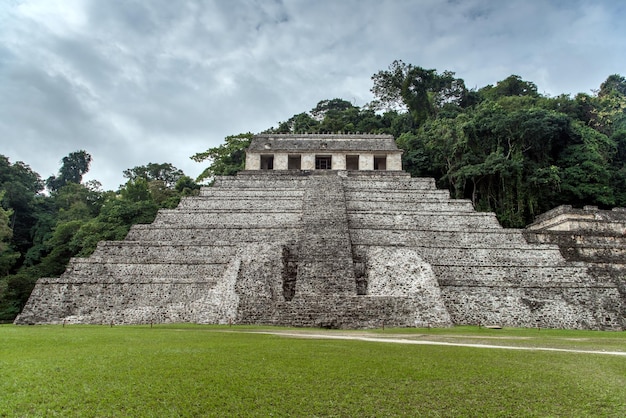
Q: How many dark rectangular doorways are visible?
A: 5